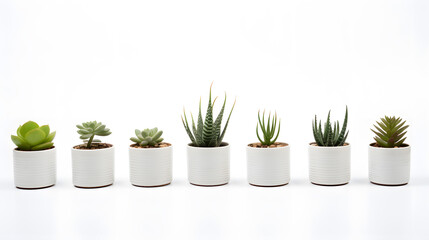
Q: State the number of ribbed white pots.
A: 7